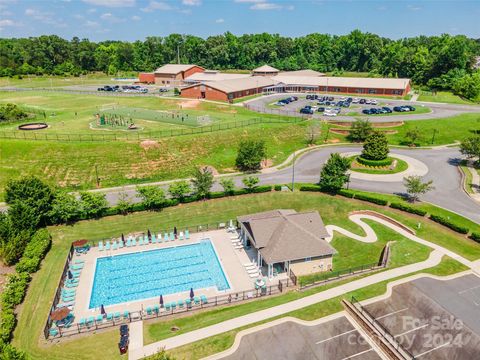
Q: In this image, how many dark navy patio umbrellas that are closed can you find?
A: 7